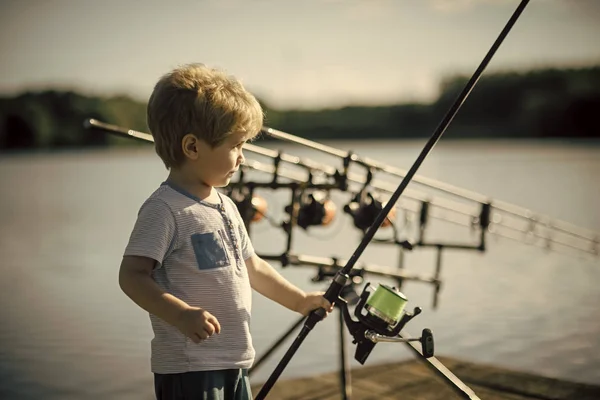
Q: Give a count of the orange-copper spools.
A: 3